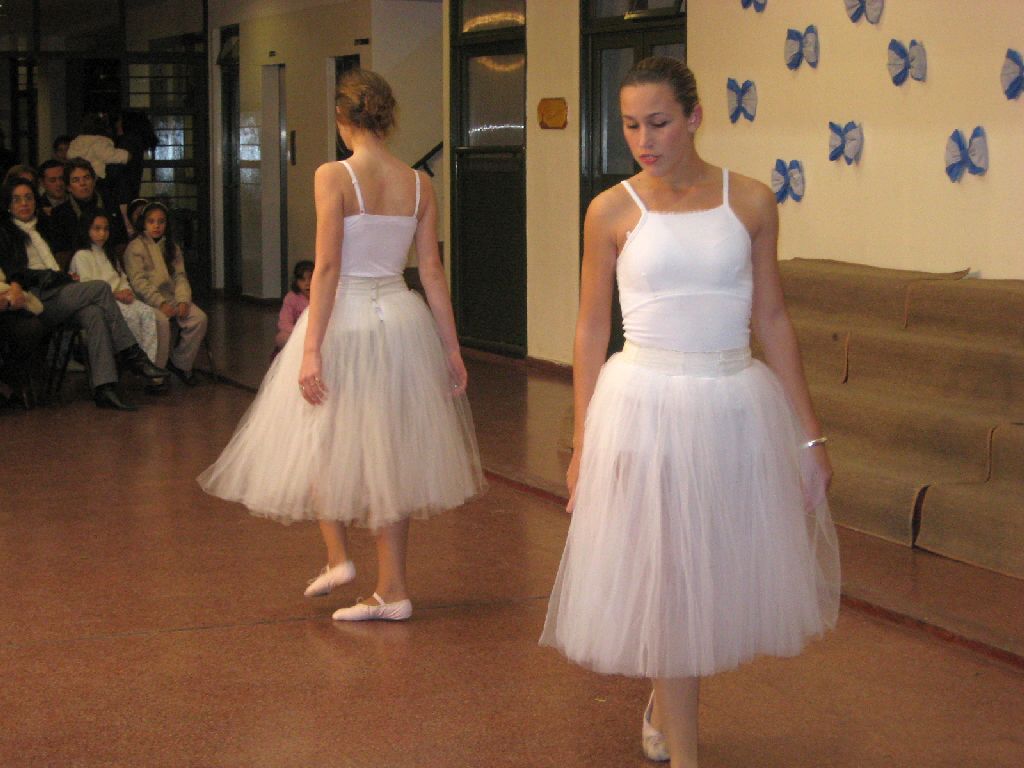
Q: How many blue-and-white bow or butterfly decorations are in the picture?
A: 9